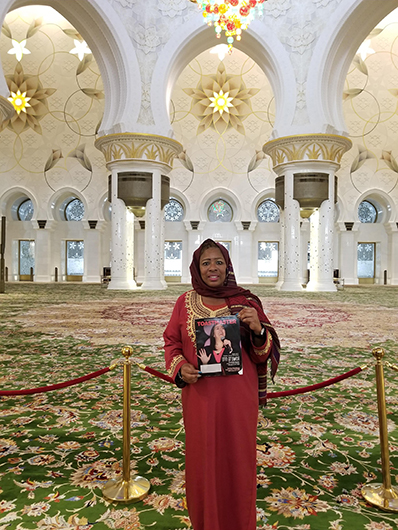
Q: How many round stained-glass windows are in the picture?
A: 6